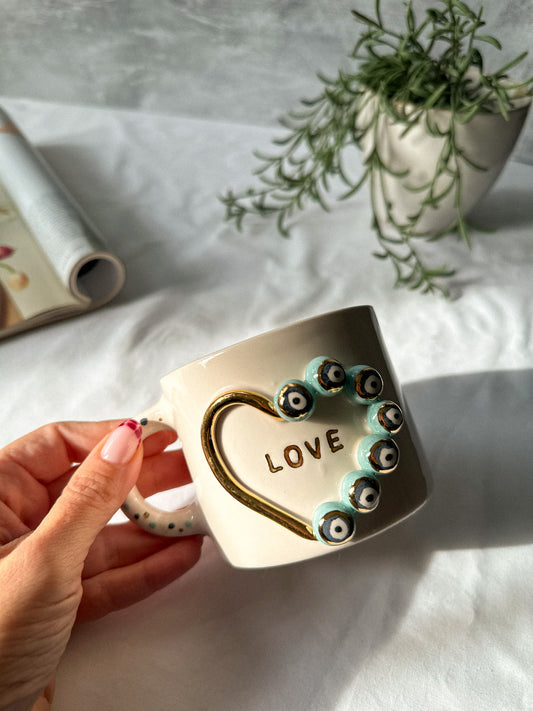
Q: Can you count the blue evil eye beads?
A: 7